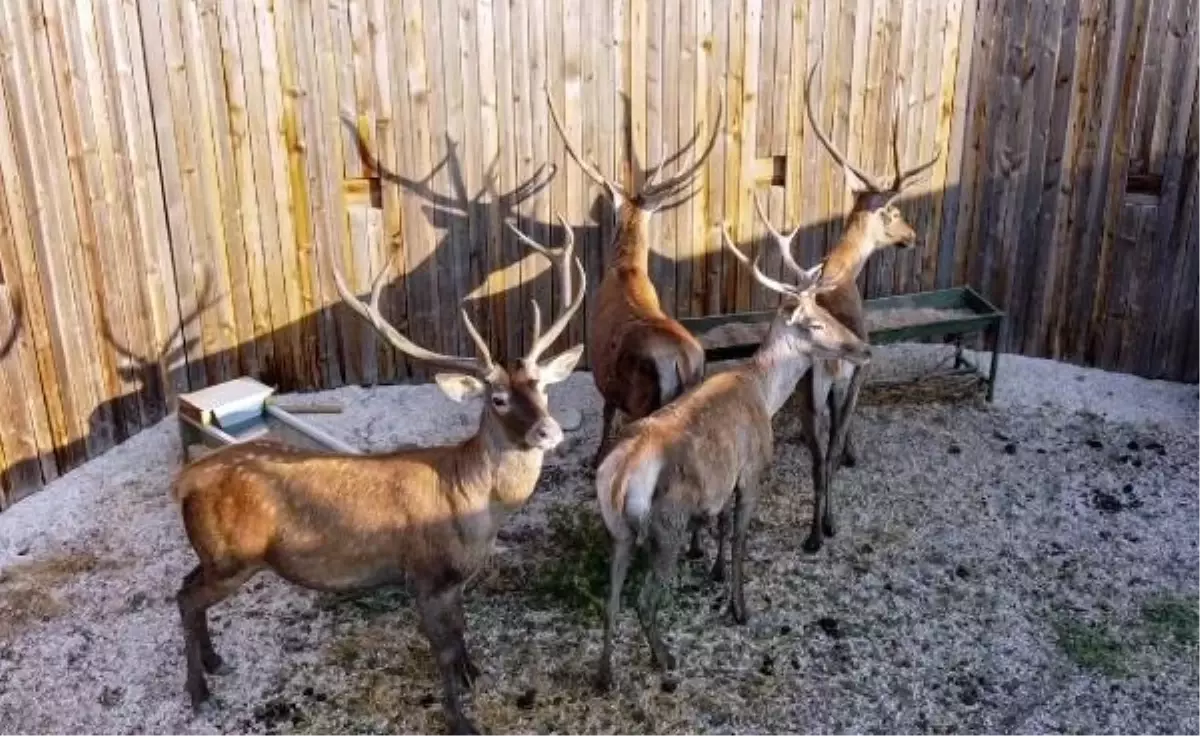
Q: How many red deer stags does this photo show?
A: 4